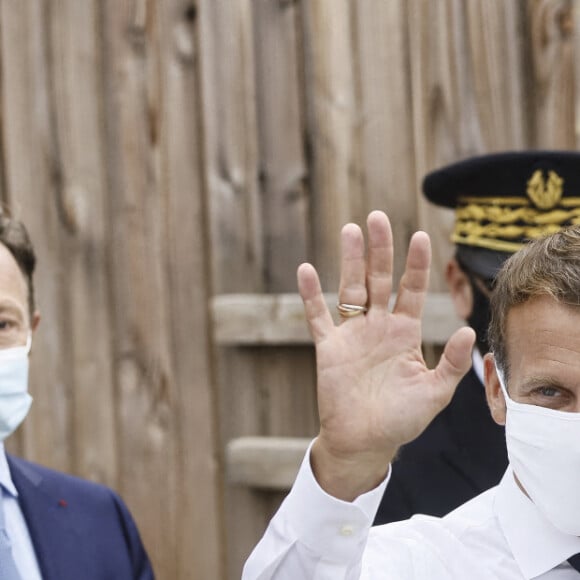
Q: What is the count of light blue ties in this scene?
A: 1